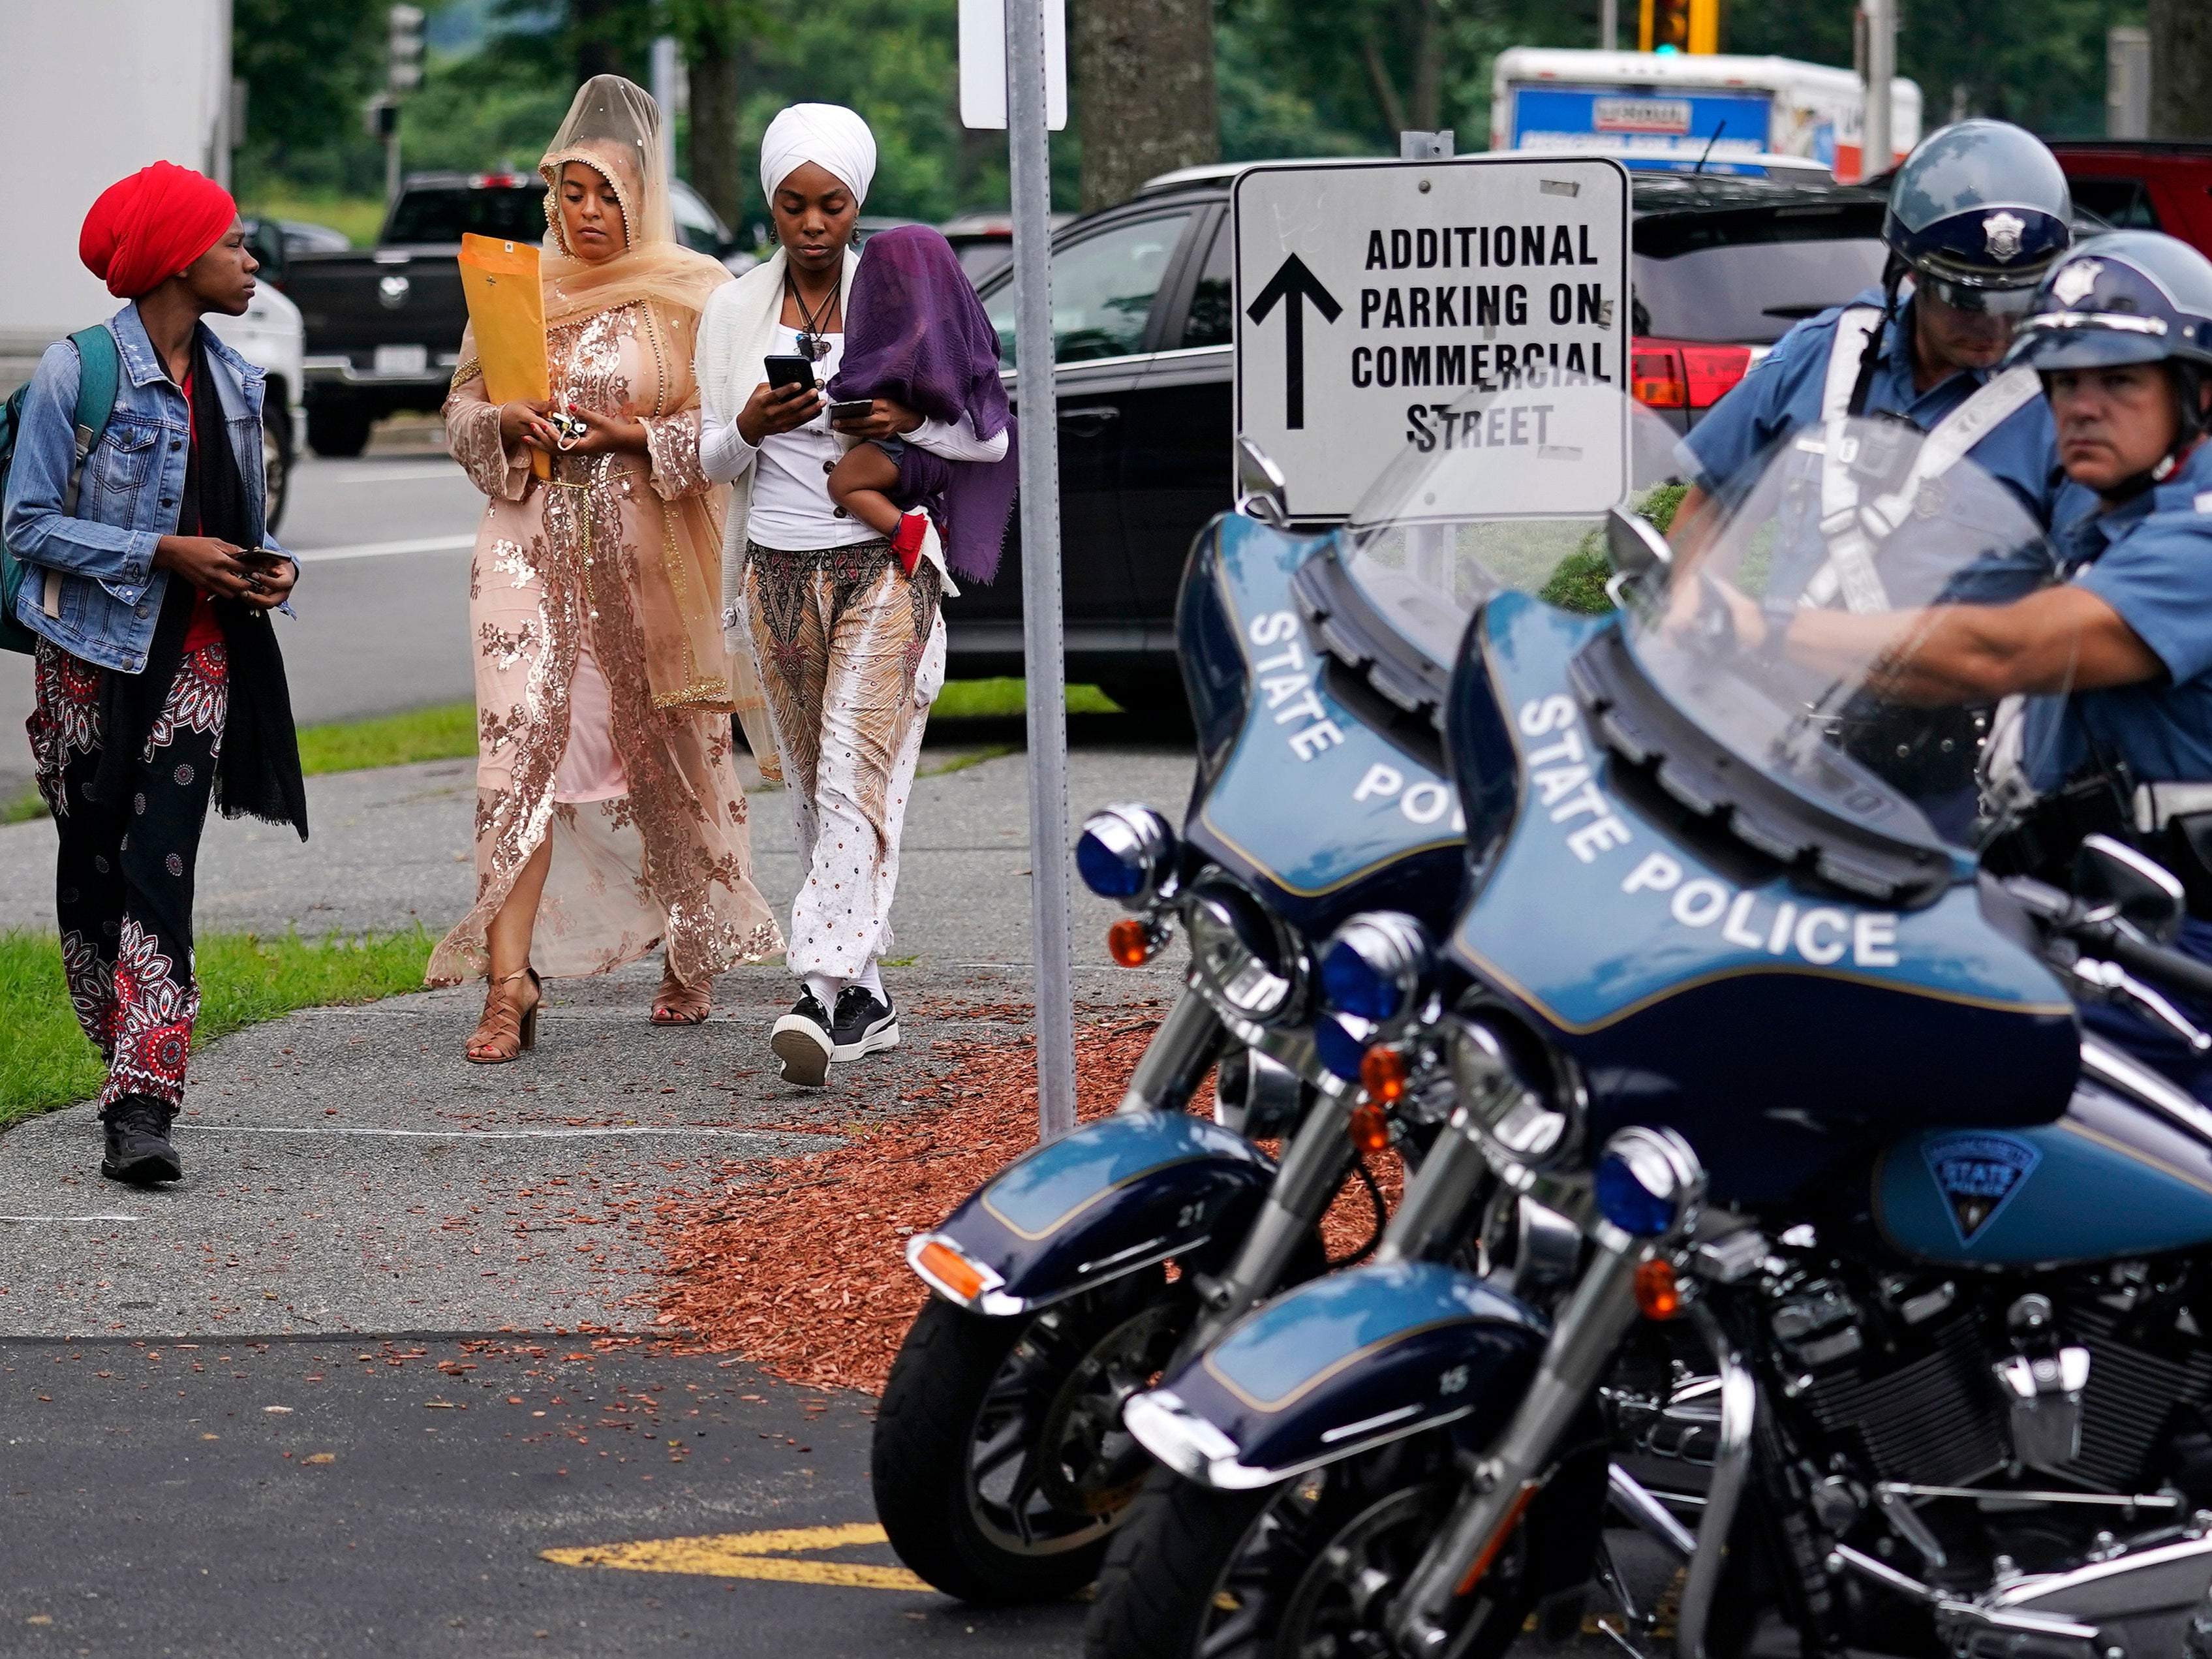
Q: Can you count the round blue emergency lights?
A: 4